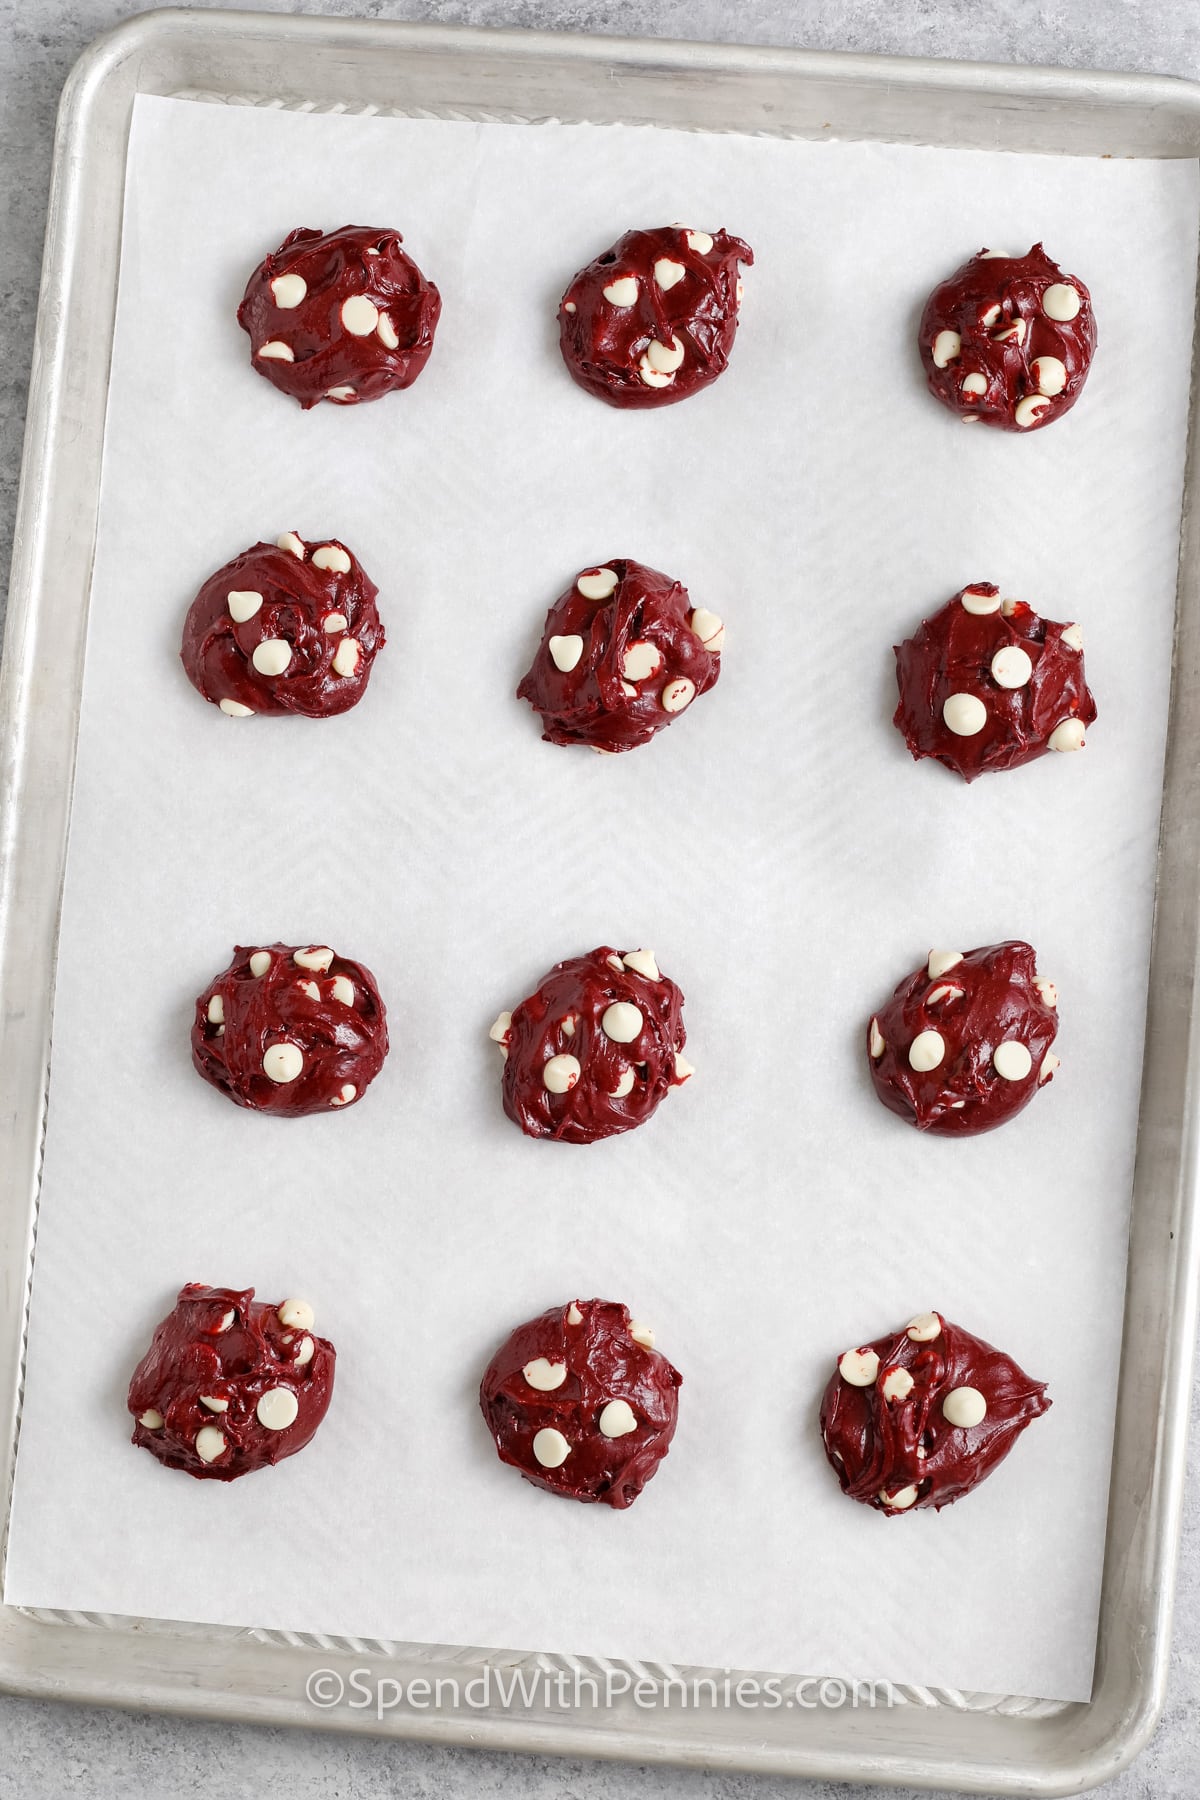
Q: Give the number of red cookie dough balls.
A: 12